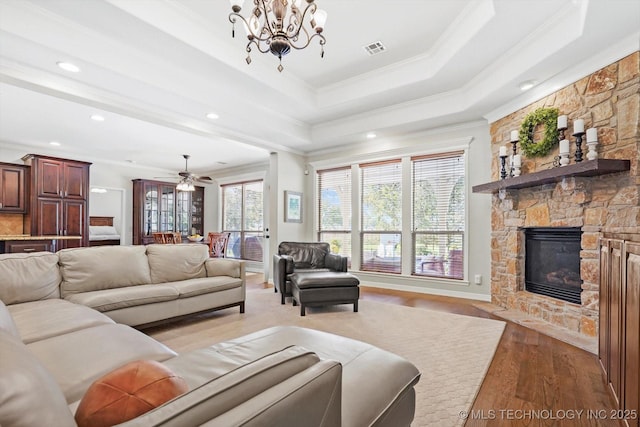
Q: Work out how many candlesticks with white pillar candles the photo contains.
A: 7